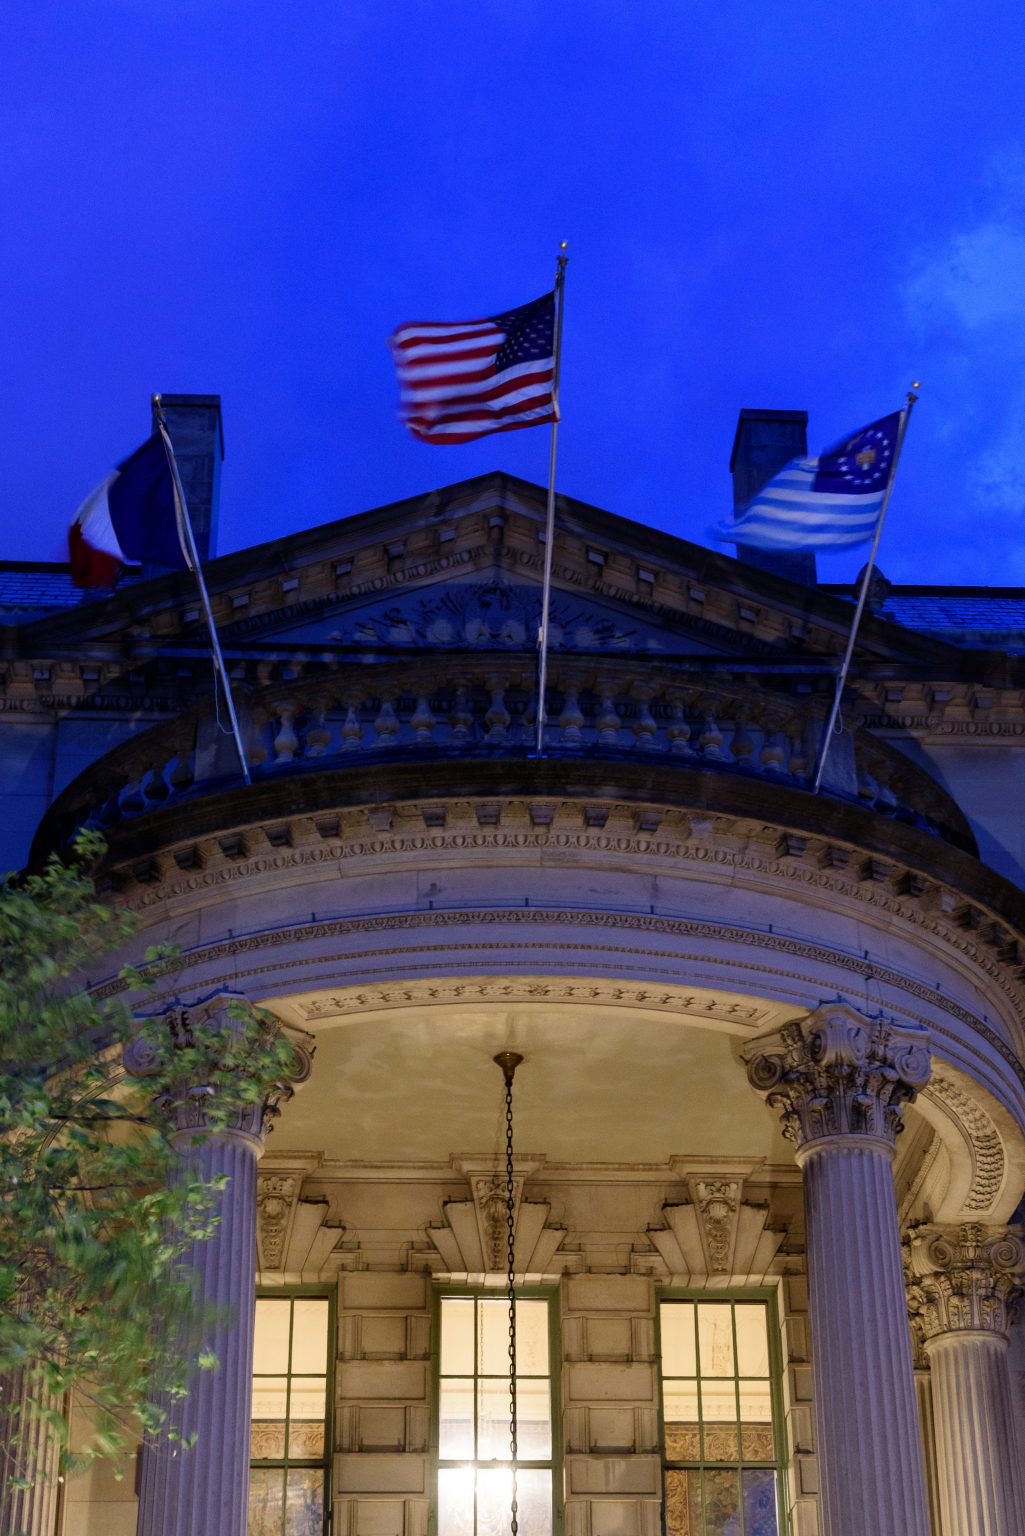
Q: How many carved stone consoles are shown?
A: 3